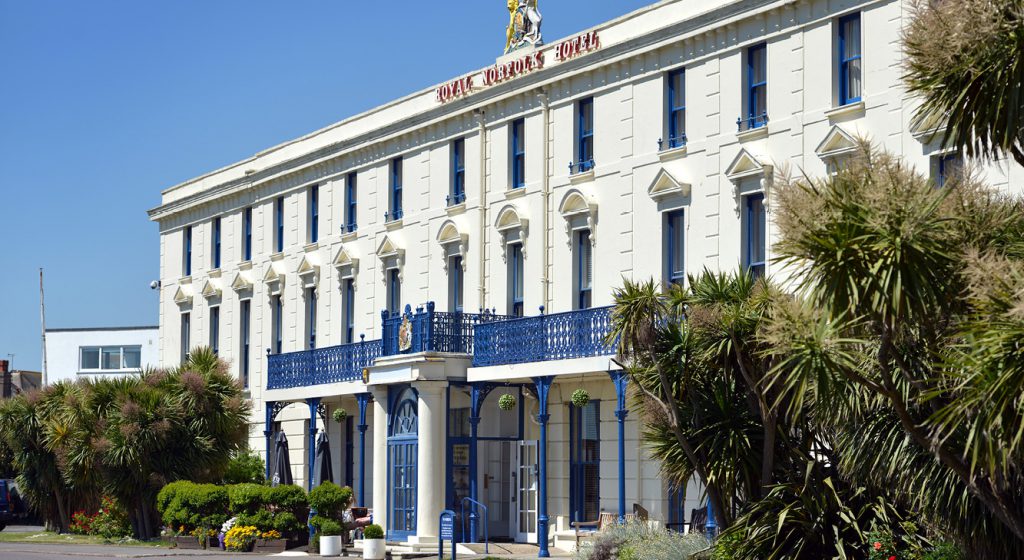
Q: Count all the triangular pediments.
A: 11